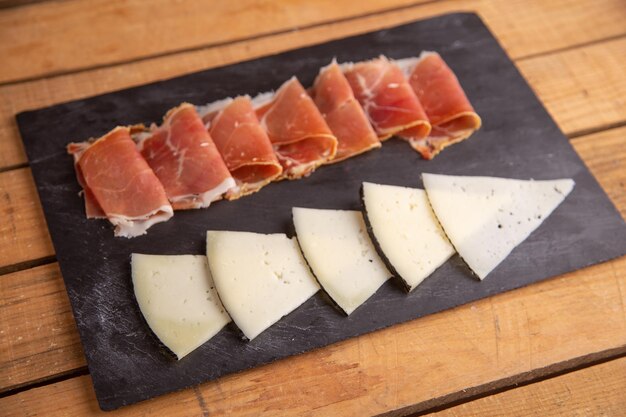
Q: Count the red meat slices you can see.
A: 7